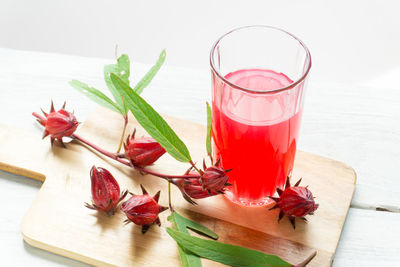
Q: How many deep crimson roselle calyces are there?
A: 7